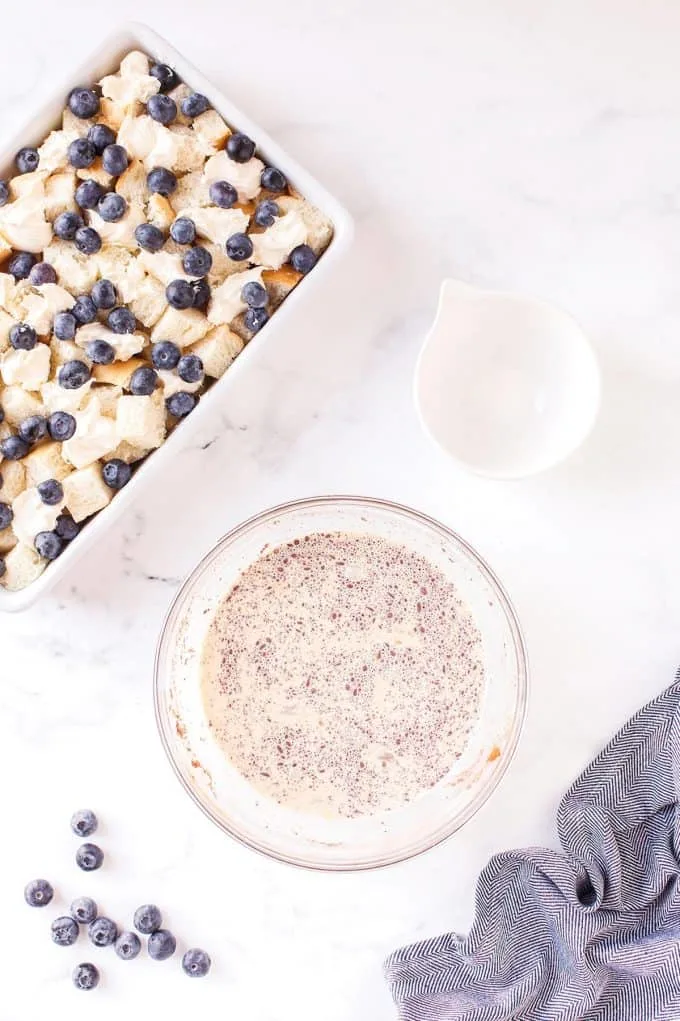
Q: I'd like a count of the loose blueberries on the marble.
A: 11